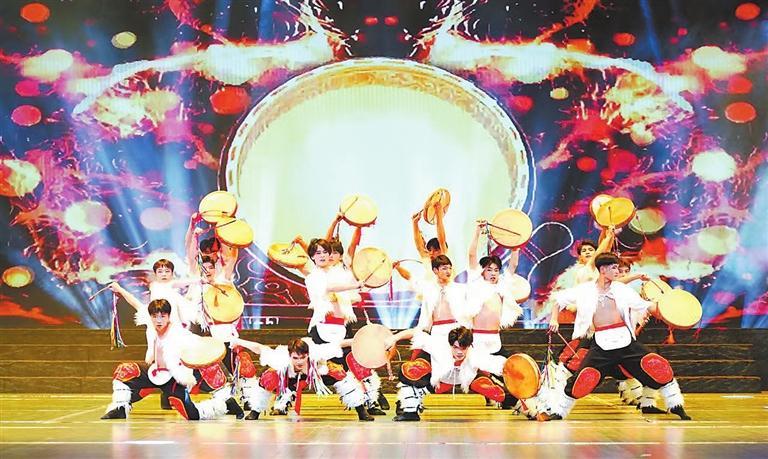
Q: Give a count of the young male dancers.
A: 14